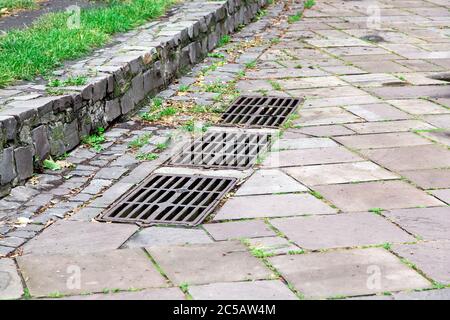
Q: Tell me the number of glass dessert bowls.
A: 0